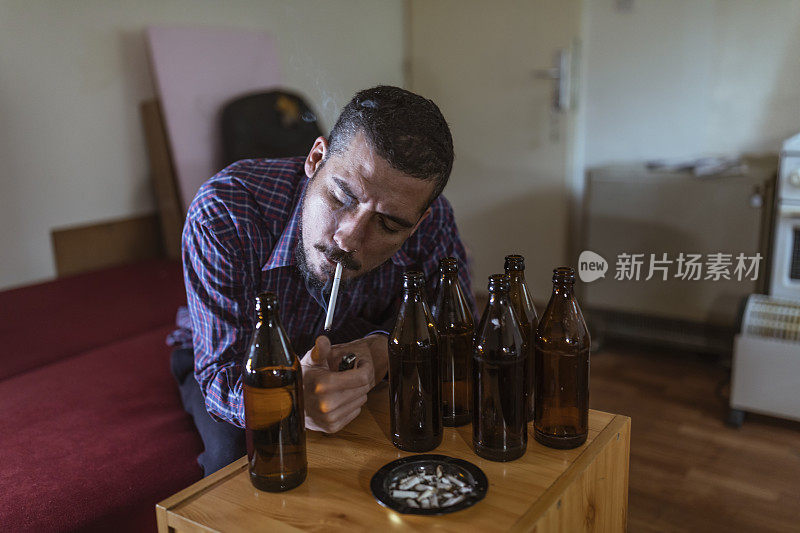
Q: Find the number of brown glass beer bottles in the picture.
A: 6